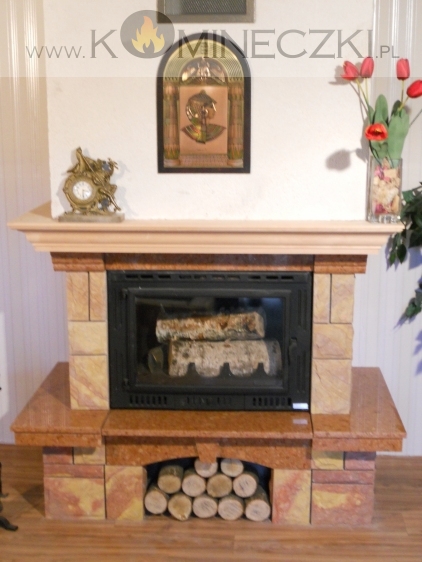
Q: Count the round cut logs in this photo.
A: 11